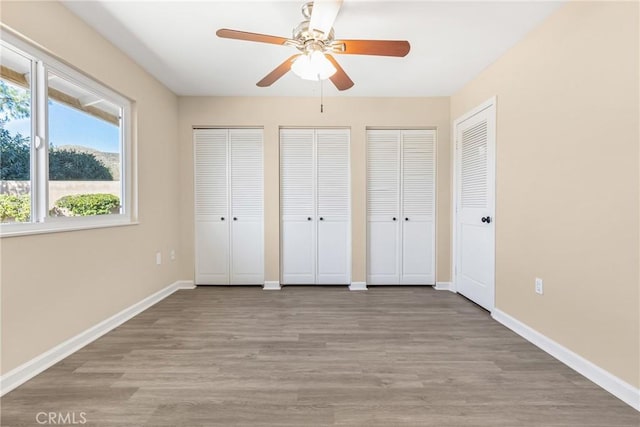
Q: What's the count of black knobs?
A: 7